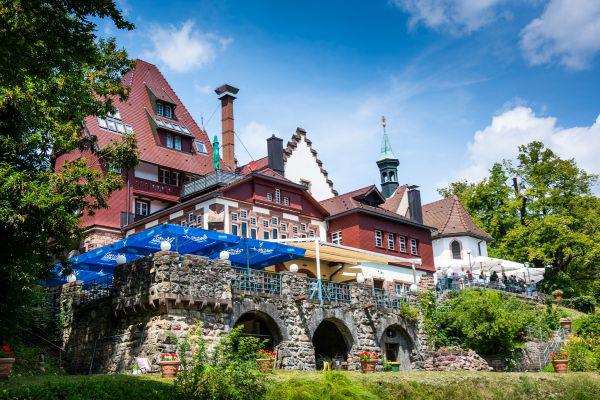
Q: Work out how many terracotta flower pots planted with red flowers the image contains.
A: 5